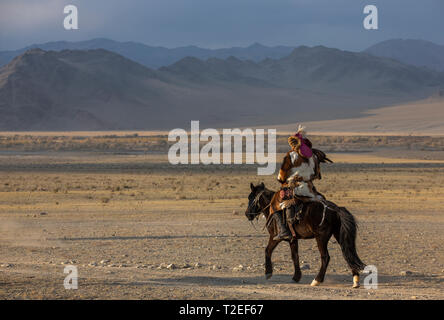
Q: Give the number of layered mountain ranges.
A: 2